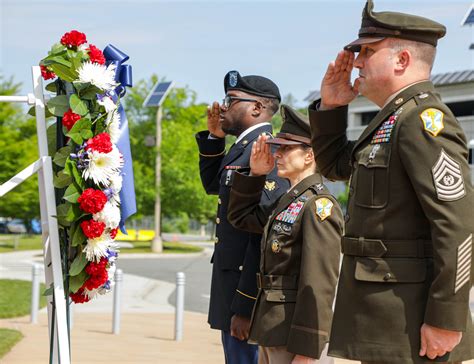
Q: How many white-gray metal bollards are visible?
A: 3